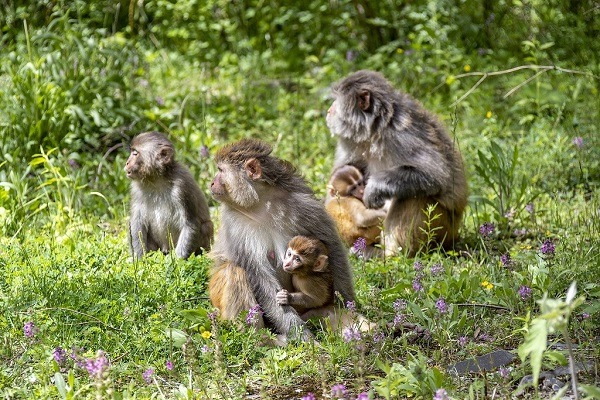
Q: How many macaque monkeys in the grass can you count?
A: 5